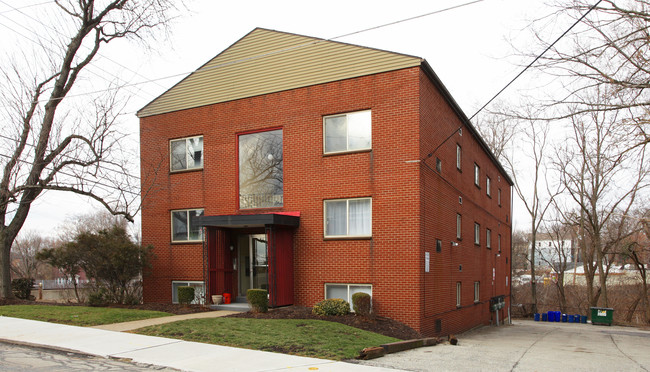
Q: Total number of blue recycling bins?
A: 8